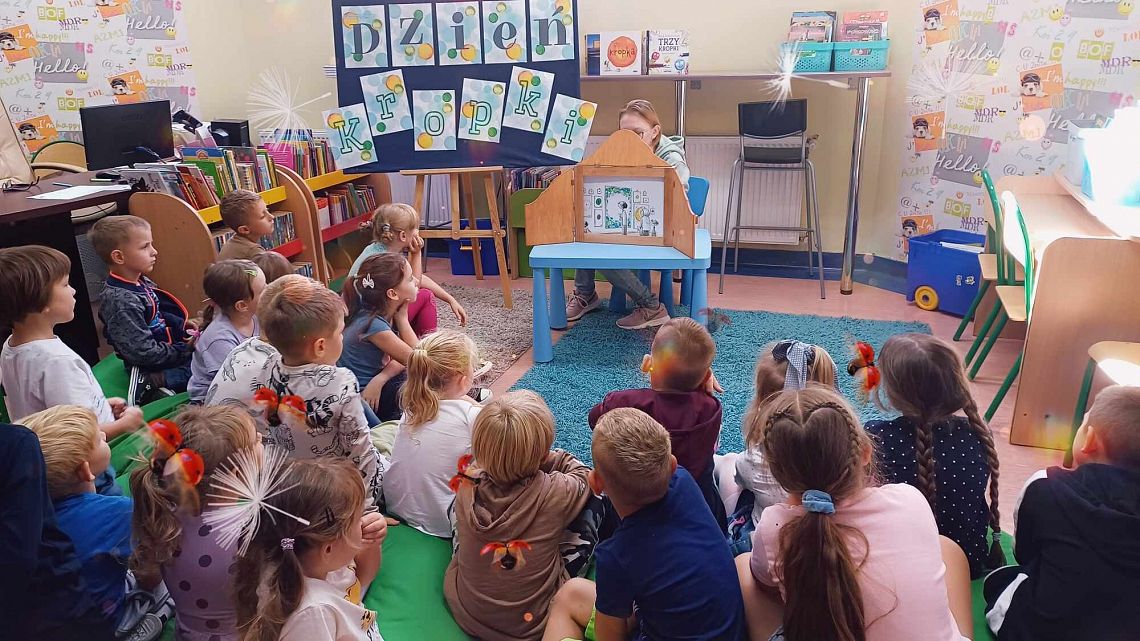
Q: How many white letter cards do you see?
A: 11